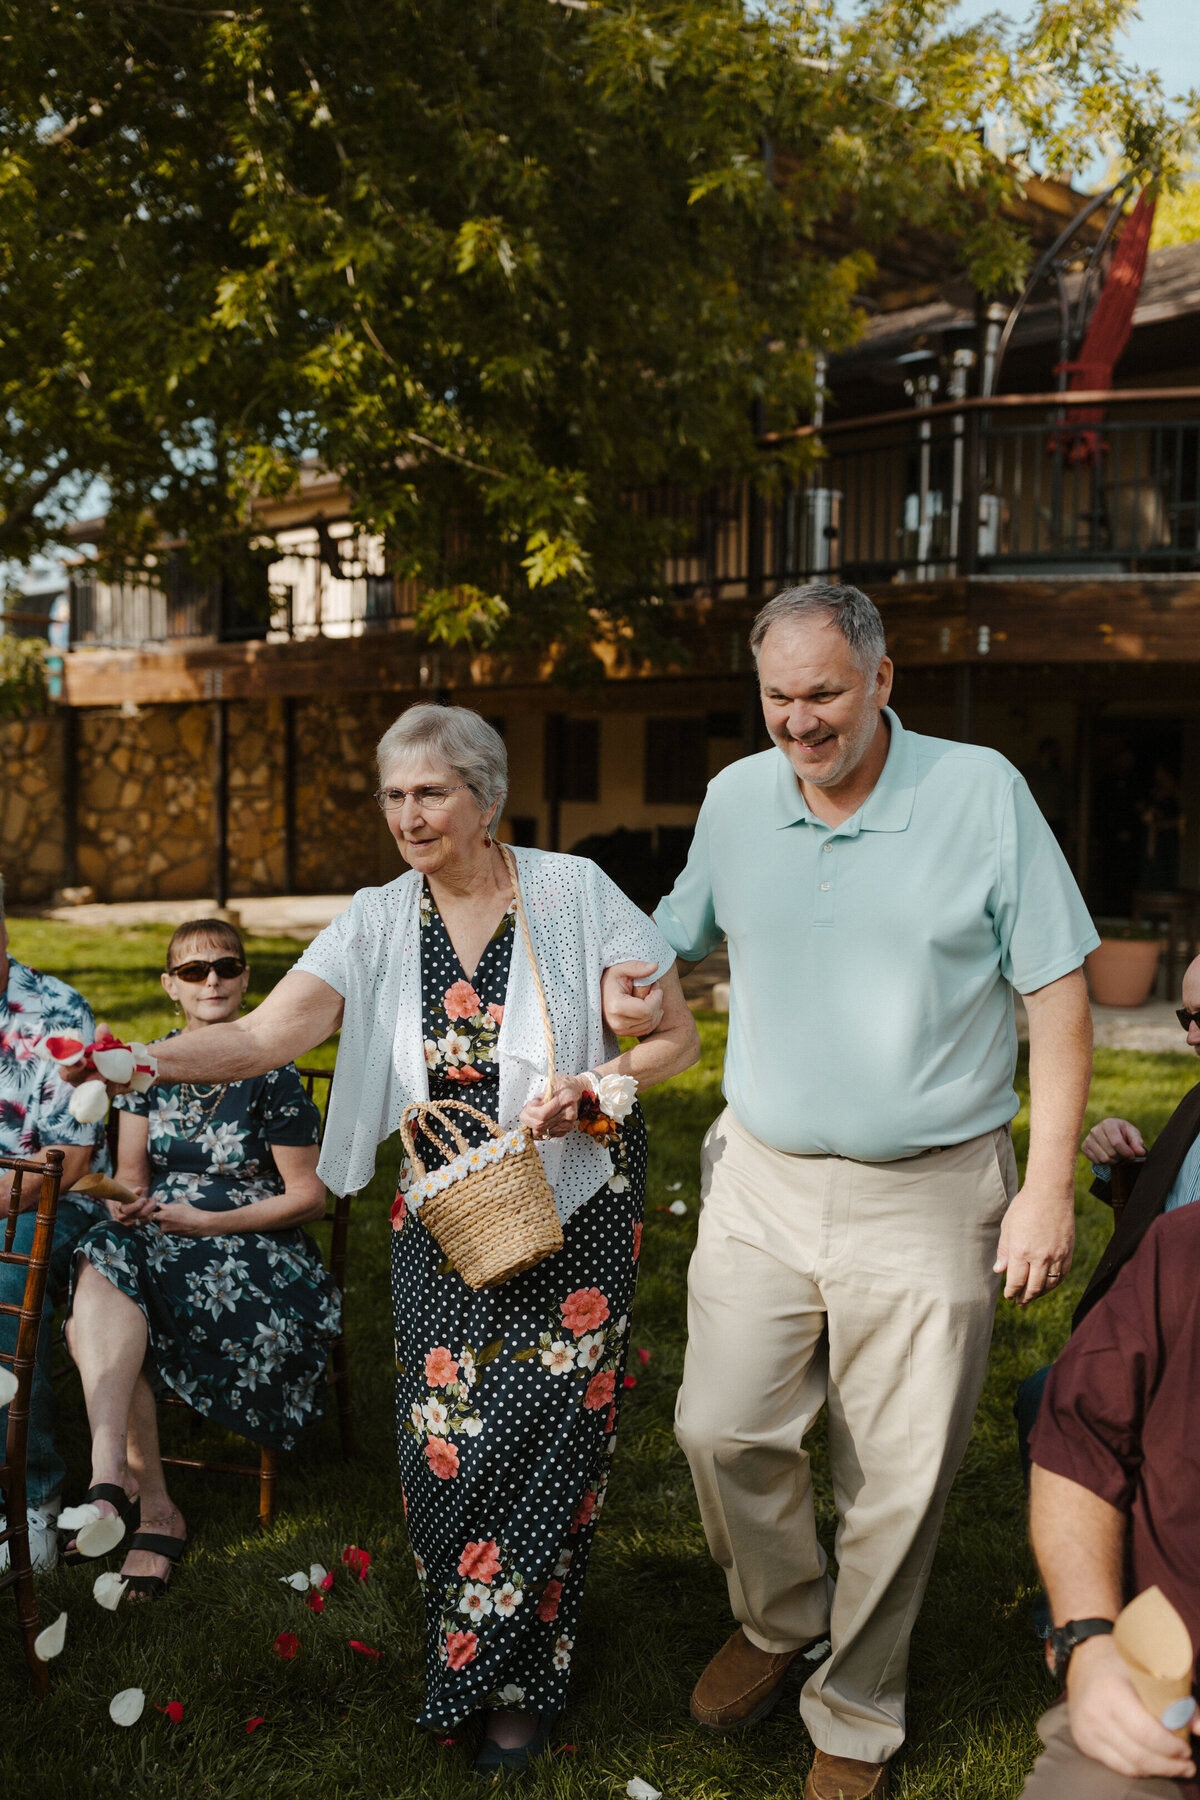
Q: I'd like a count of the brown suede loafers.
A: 2